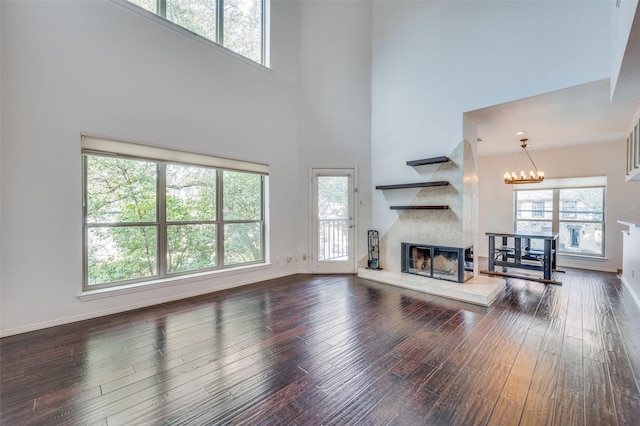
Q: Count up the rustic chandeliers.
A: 1